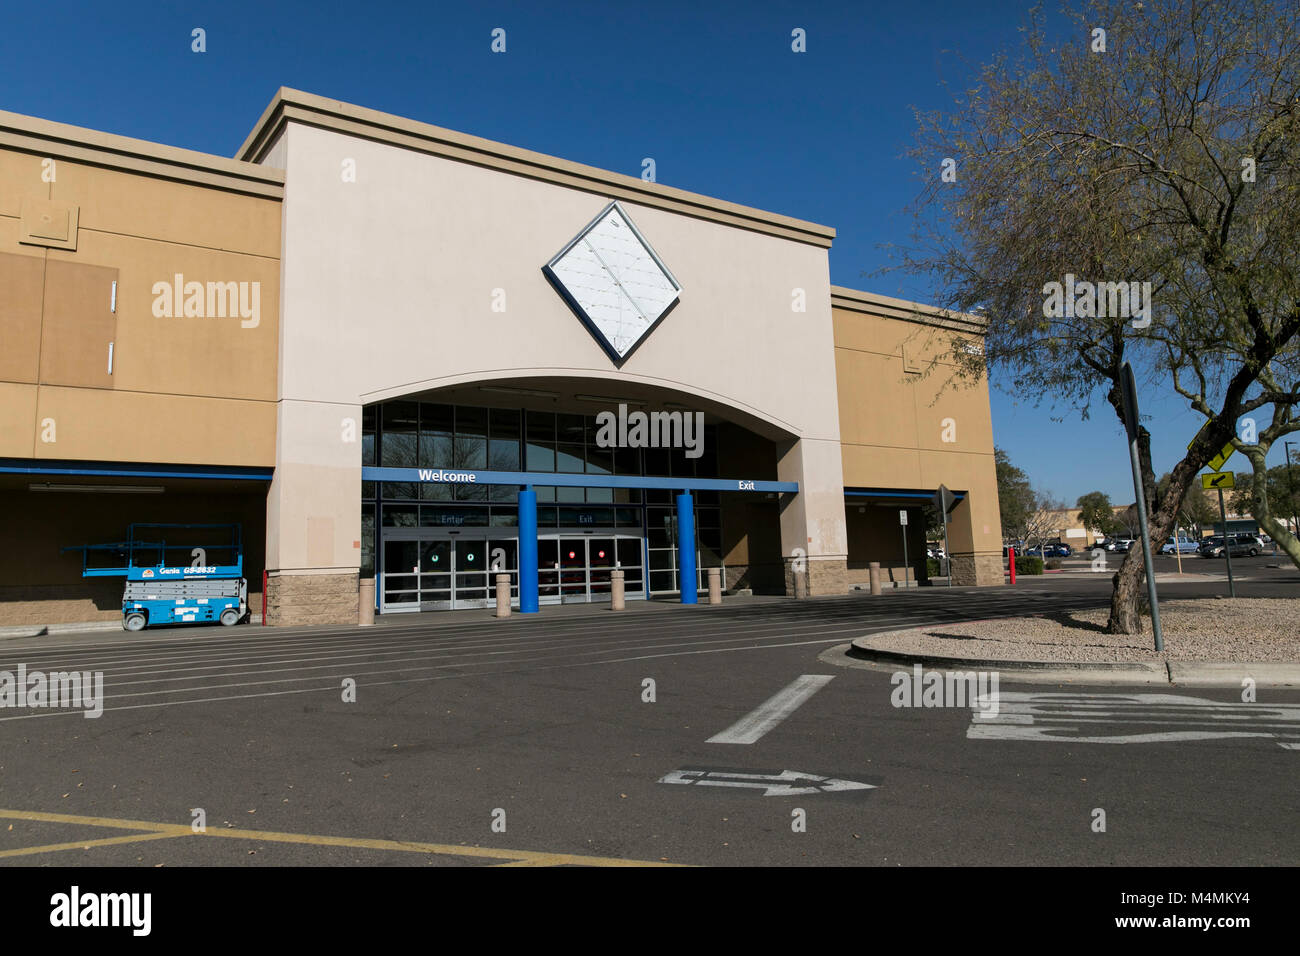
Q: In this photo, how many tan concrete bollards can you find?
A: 6